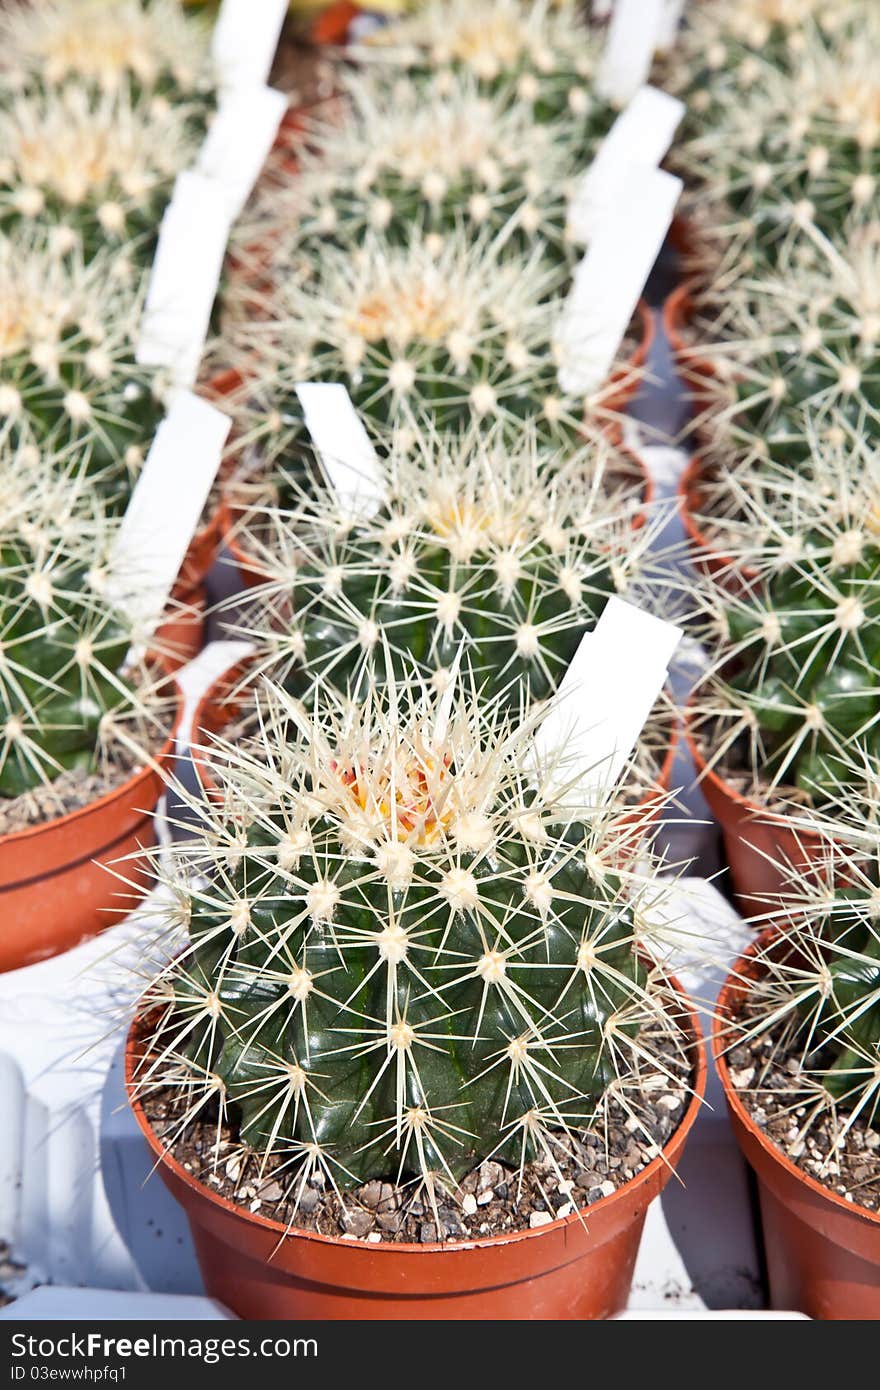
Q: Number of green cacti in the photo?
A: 14